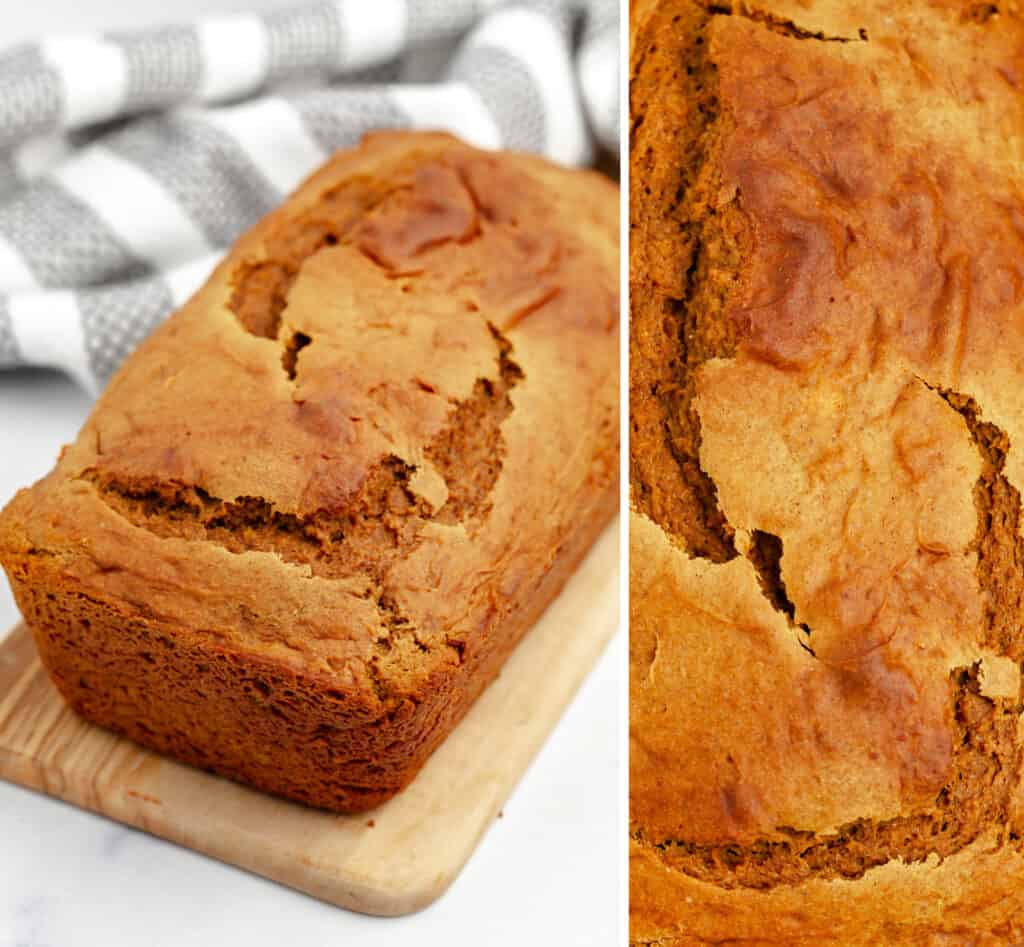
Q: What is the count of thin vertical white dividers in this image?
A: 1